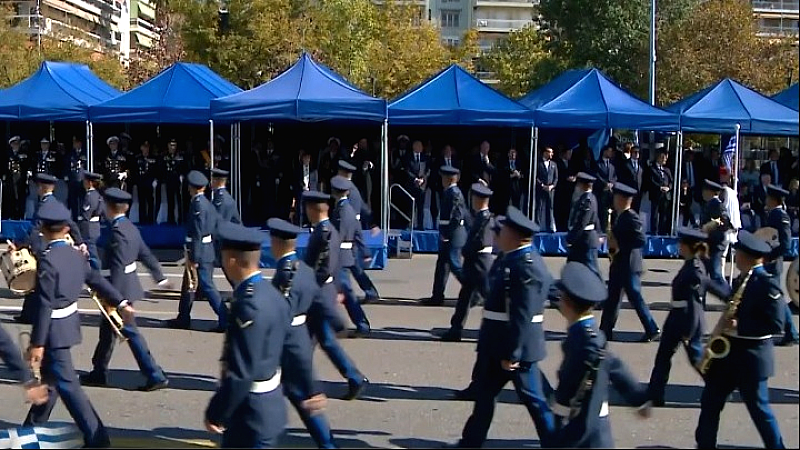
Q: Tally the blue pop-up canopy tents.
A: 7